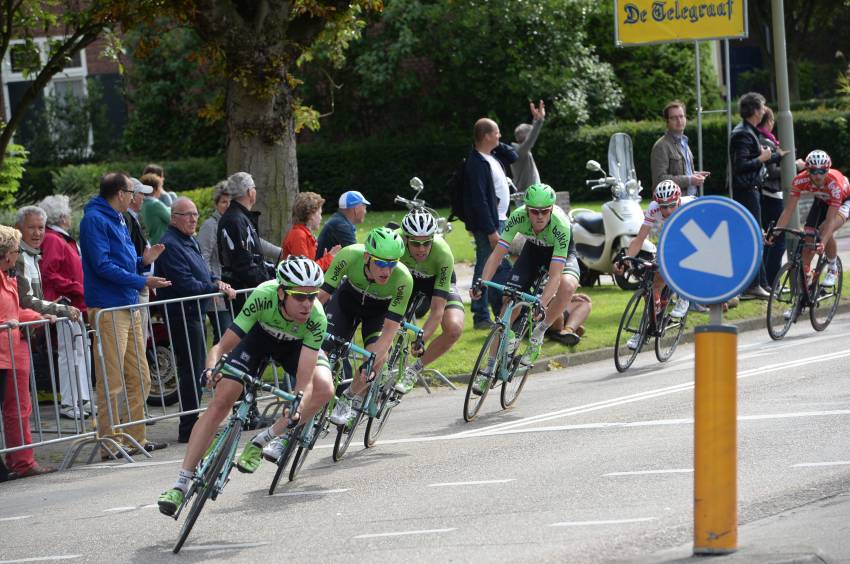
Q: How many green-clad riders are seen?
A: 4